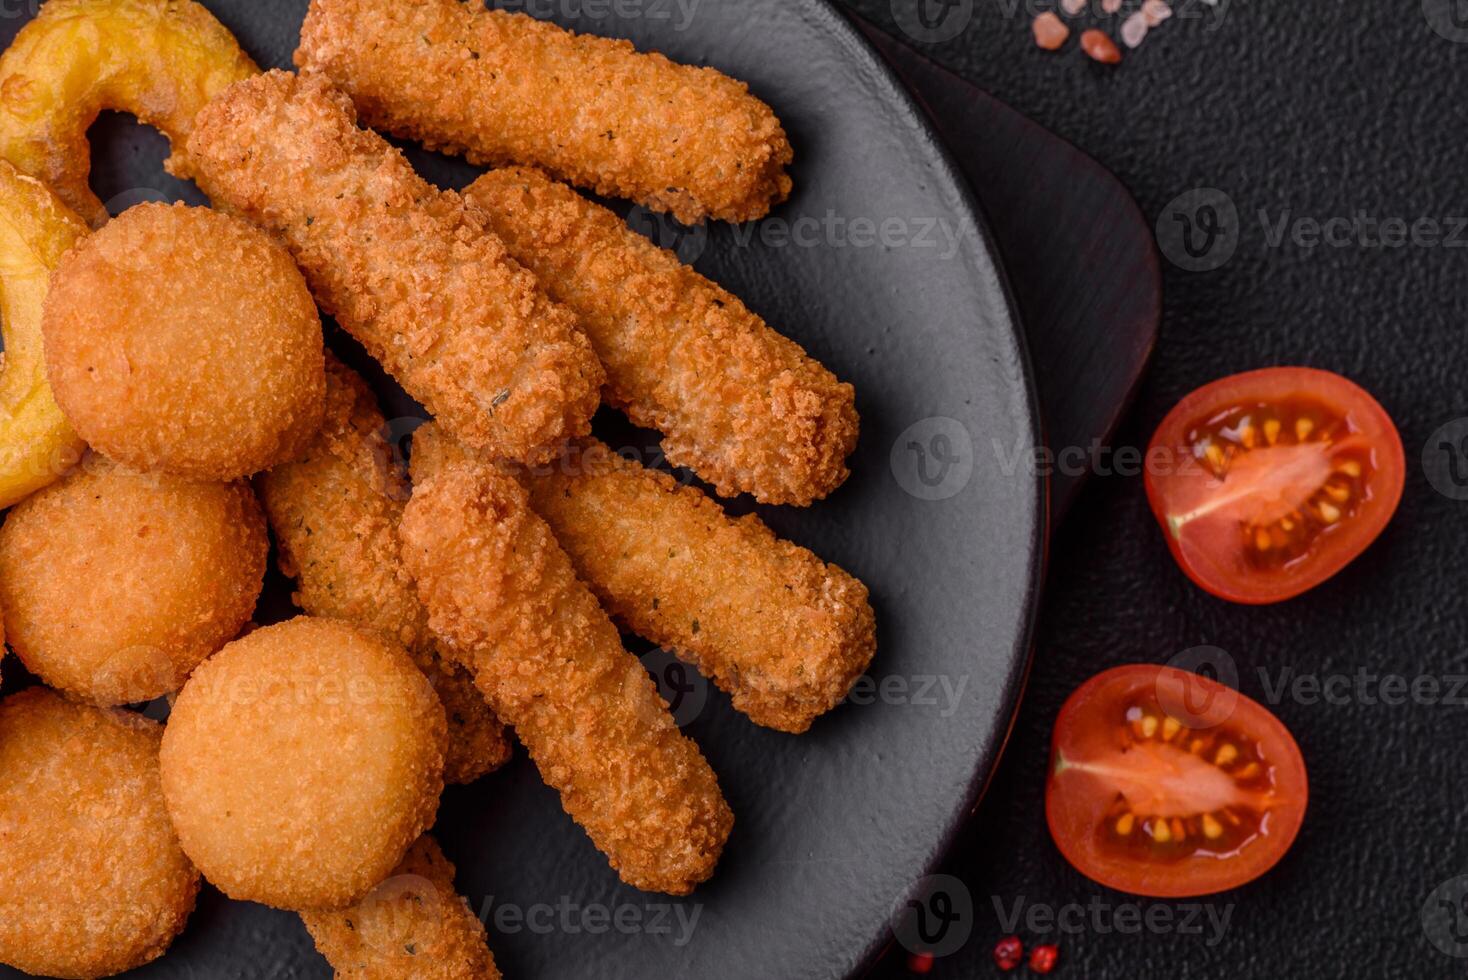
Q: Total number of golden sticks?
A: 7